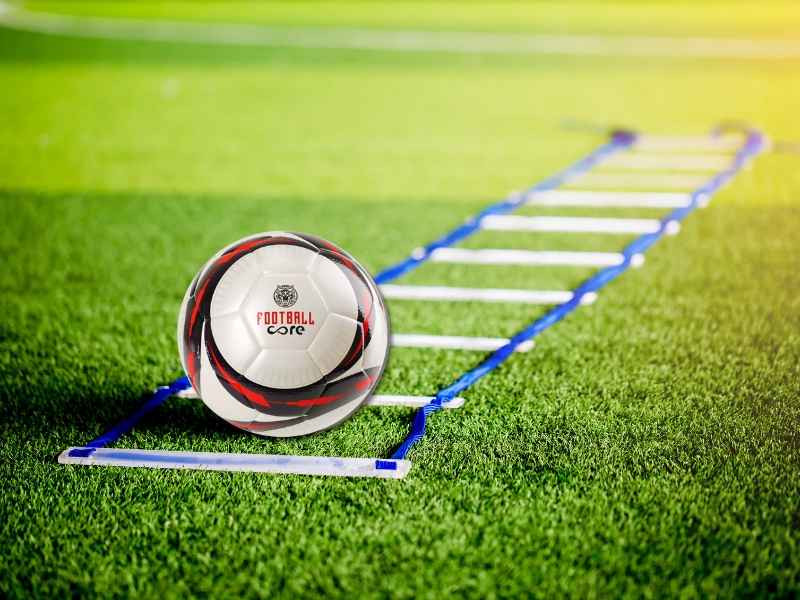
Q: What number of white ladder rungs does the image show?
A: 10